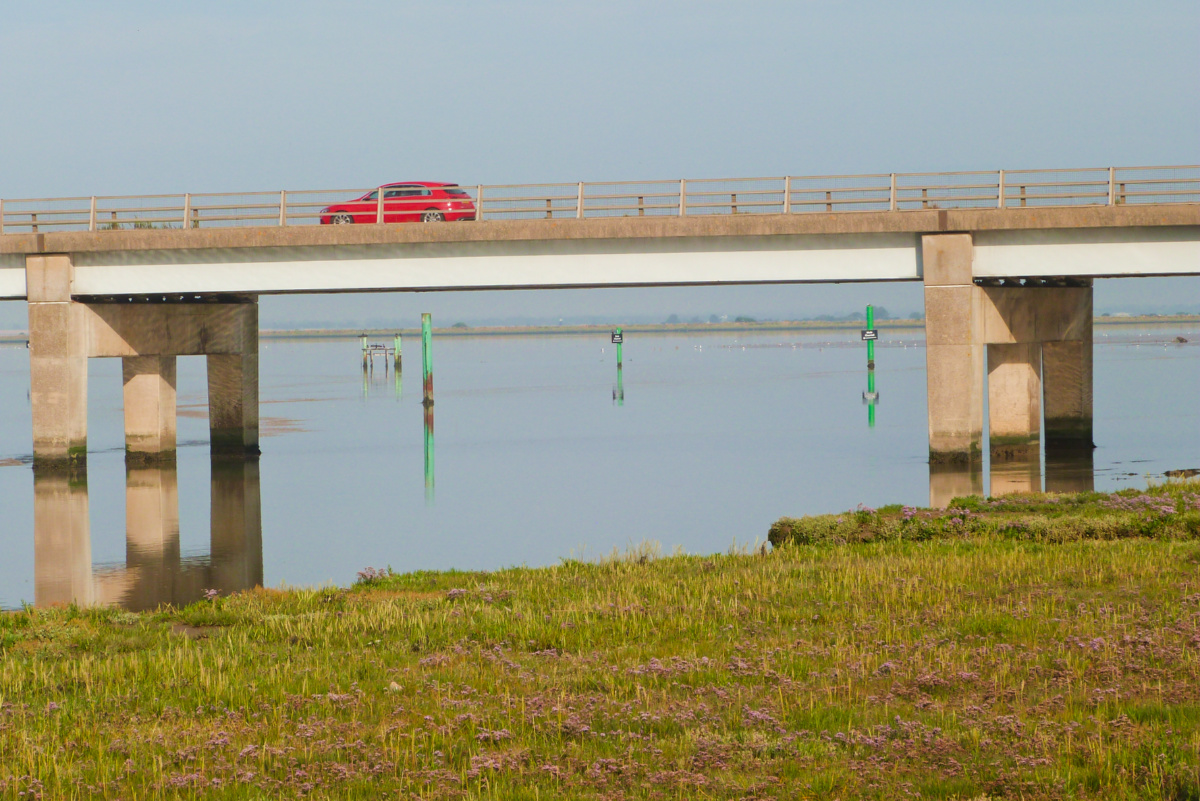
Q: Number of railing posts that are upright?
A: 12